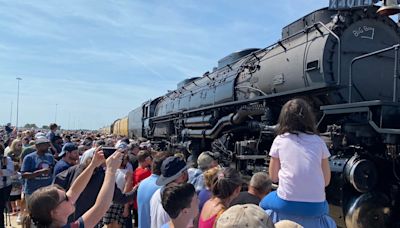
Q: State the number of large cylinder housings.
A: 2